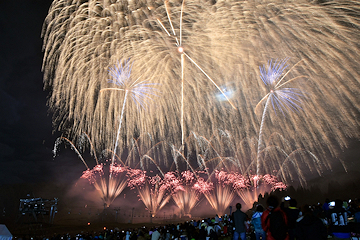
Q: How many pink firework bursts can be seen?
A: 5